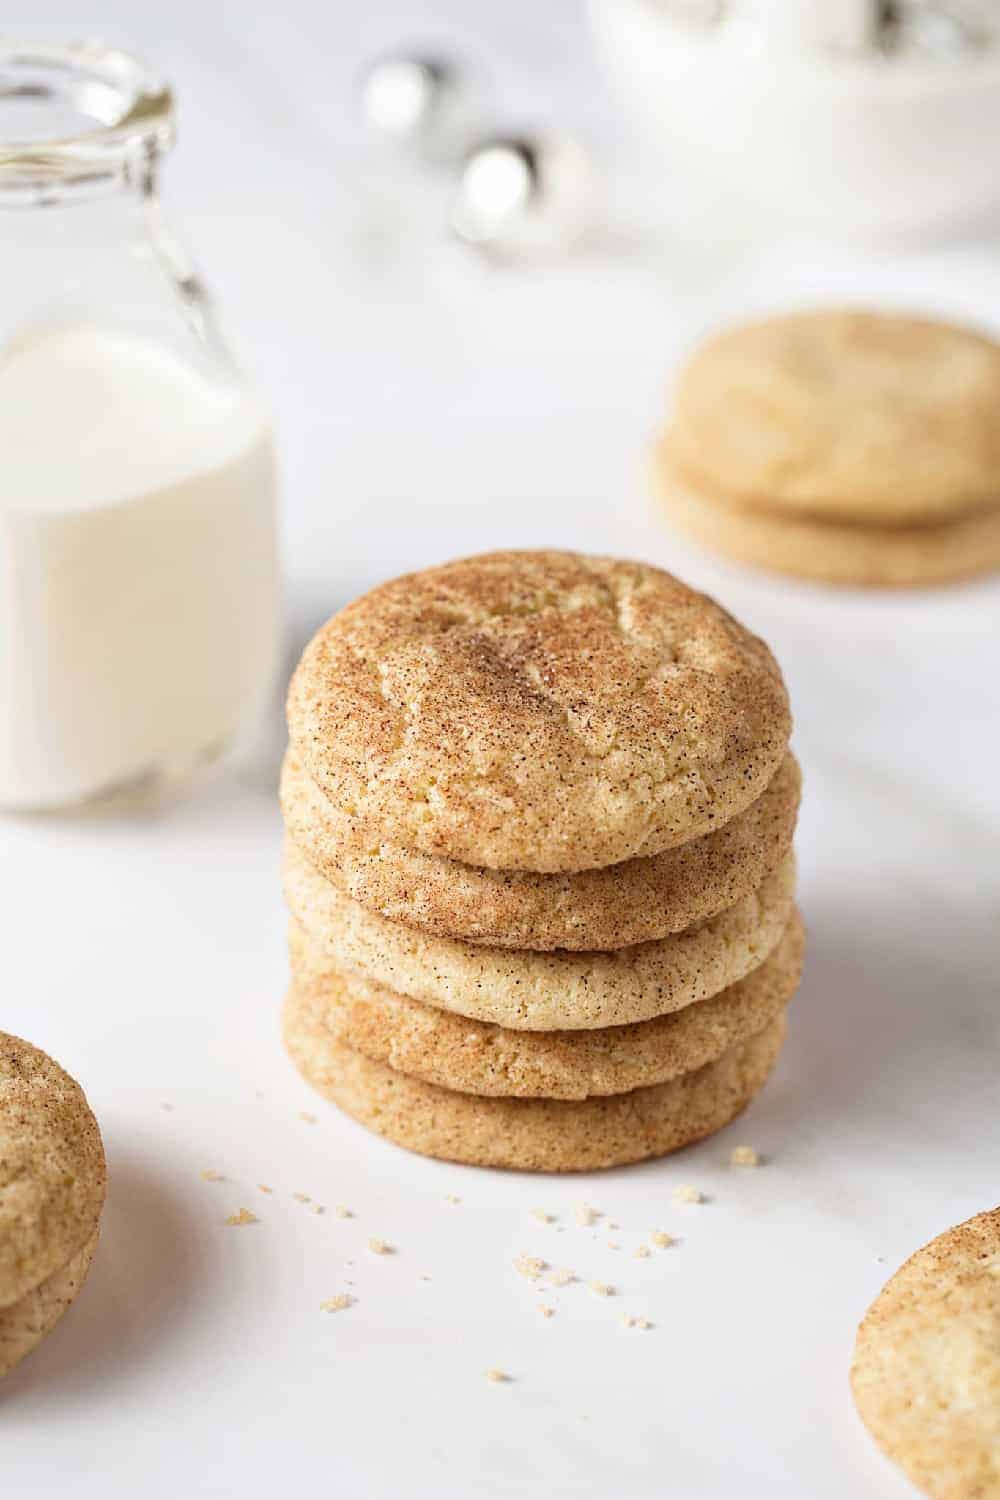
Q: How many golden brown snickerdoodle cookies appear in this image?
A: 10